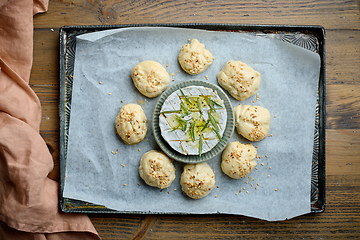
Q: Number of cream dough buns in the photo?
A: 8